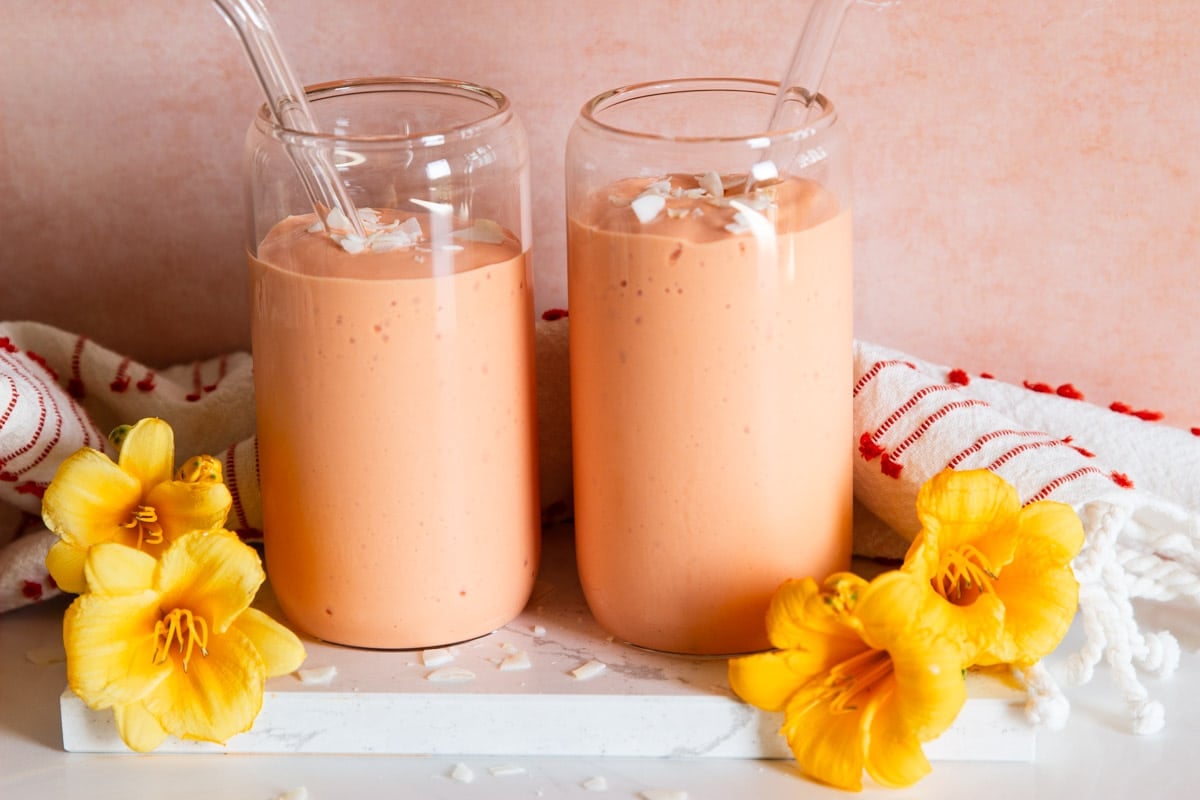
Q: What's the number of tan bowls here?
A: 0